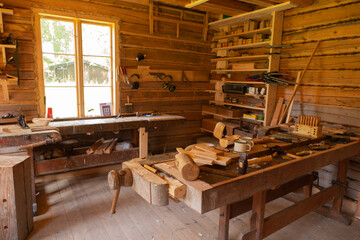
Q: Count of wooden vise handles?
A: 2